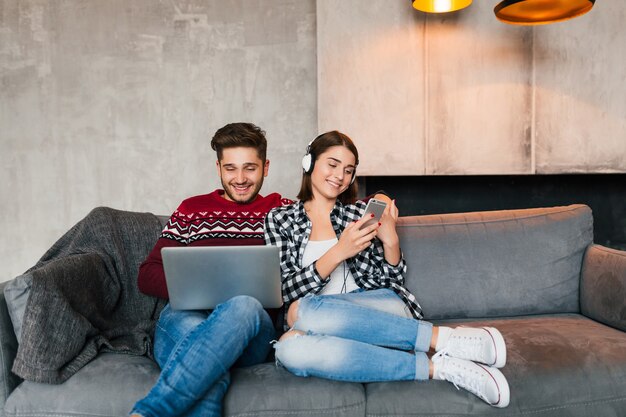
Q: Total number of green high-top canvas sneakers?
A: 0